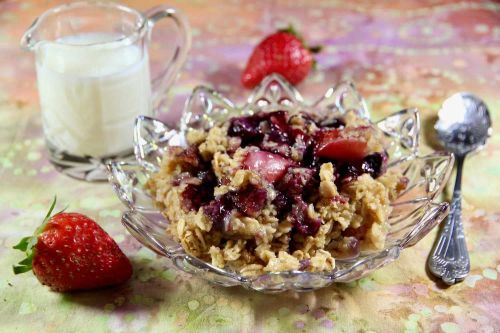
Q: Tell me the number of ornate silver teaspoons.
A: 1